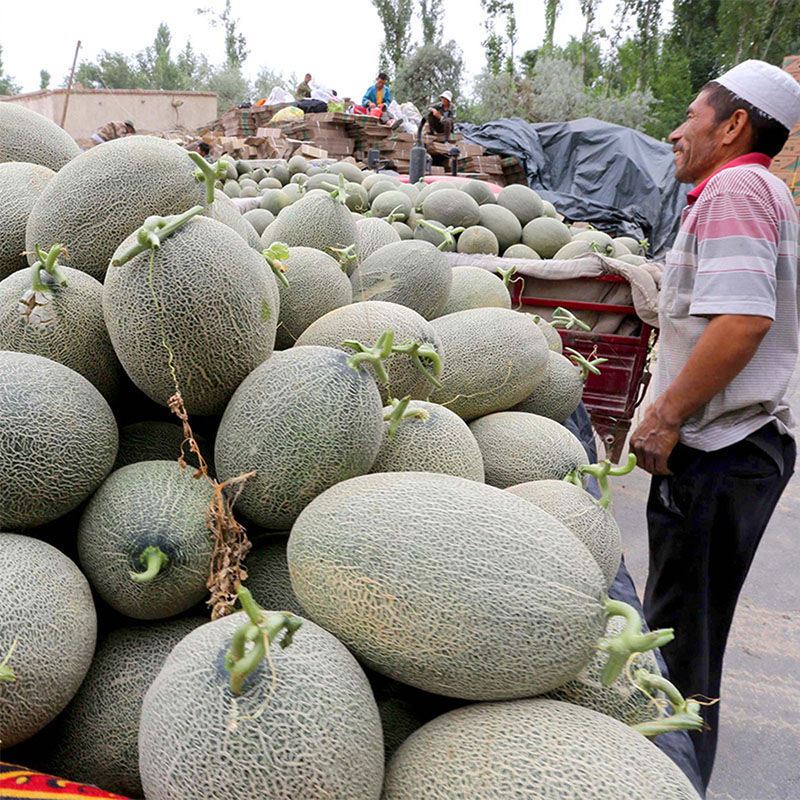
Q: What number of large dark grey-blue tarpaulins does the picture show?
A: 1